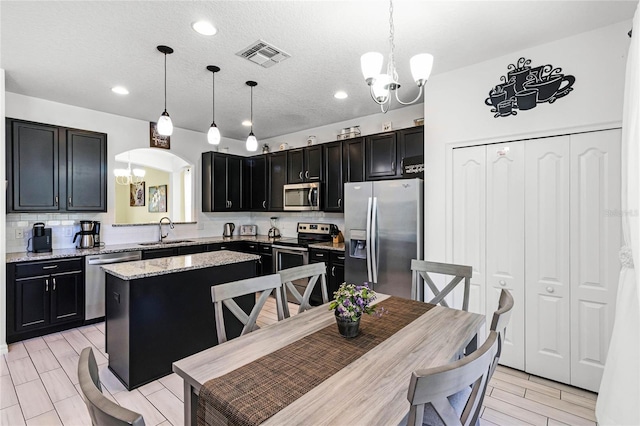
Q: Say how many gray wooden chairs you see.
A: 6